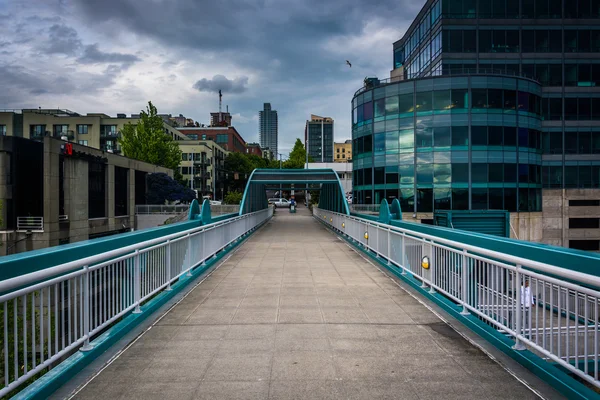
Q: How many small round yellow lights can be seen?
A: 5